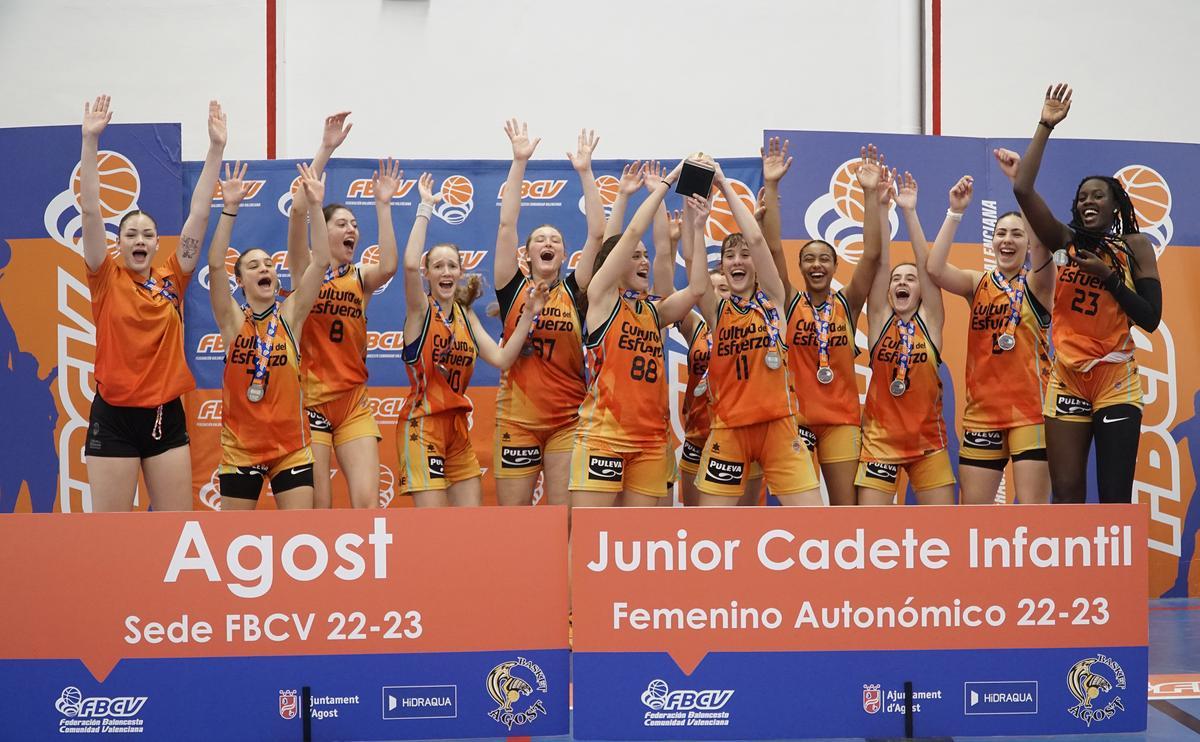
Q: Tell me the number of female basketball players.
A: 12